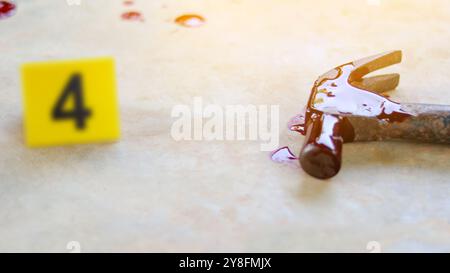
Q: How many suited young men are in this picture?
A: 0